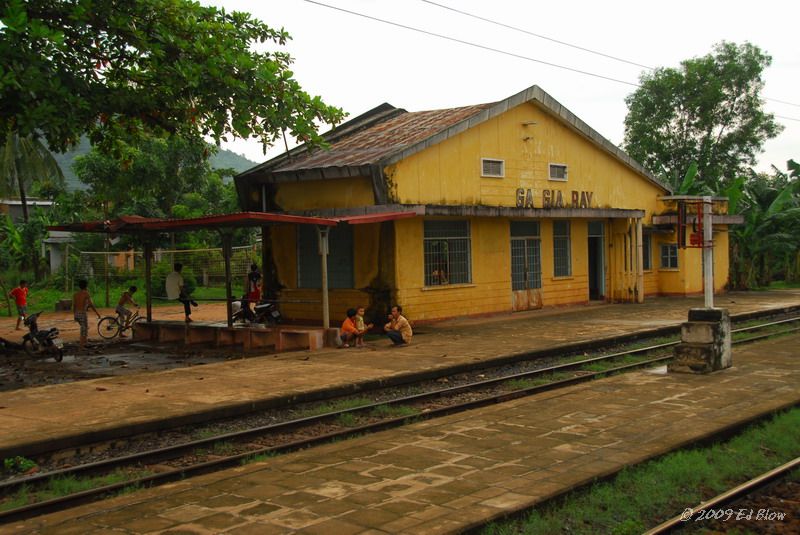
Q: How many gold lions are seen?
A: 0